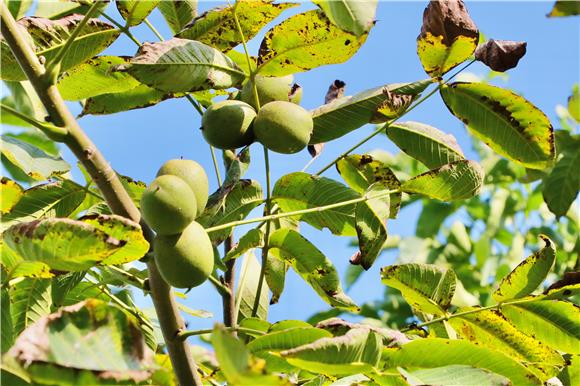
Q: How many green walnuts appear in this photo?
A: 6